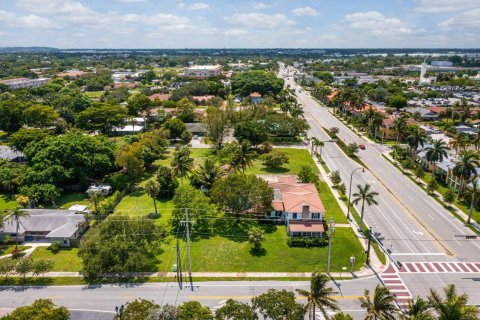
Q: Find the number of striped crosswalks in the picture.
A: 2